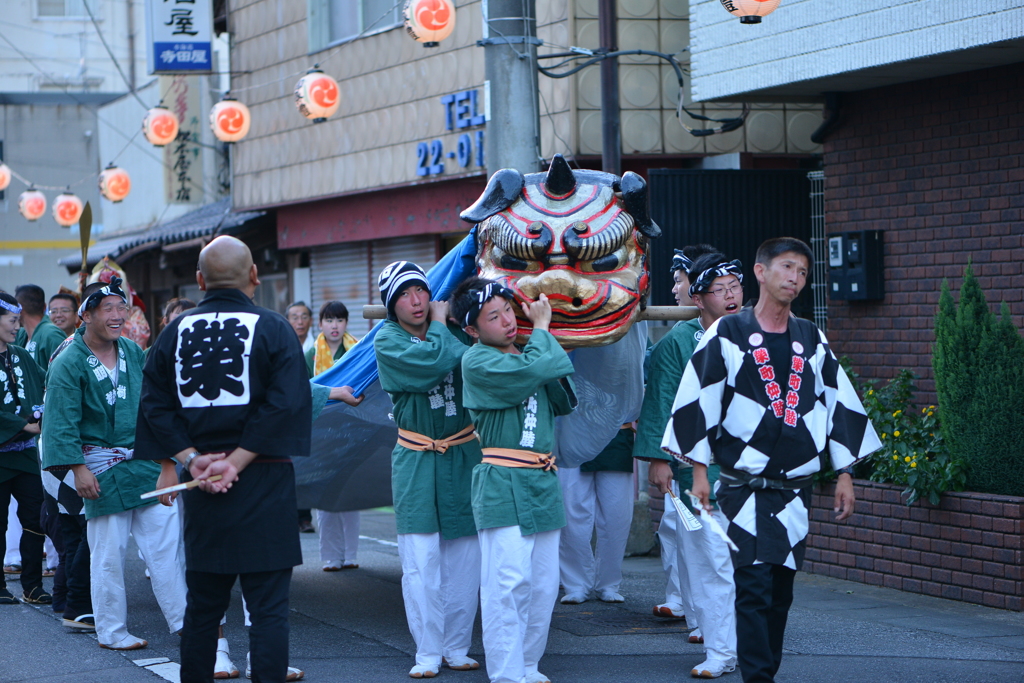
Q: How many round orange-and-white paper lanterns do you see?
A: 9